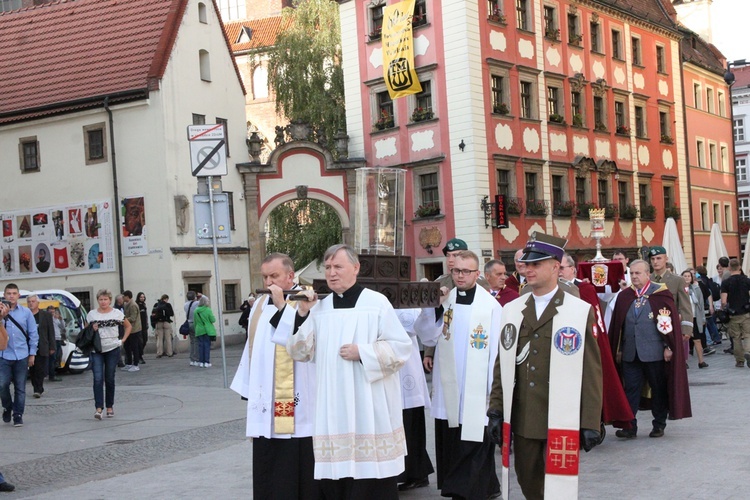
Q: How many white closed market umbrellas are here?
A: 3